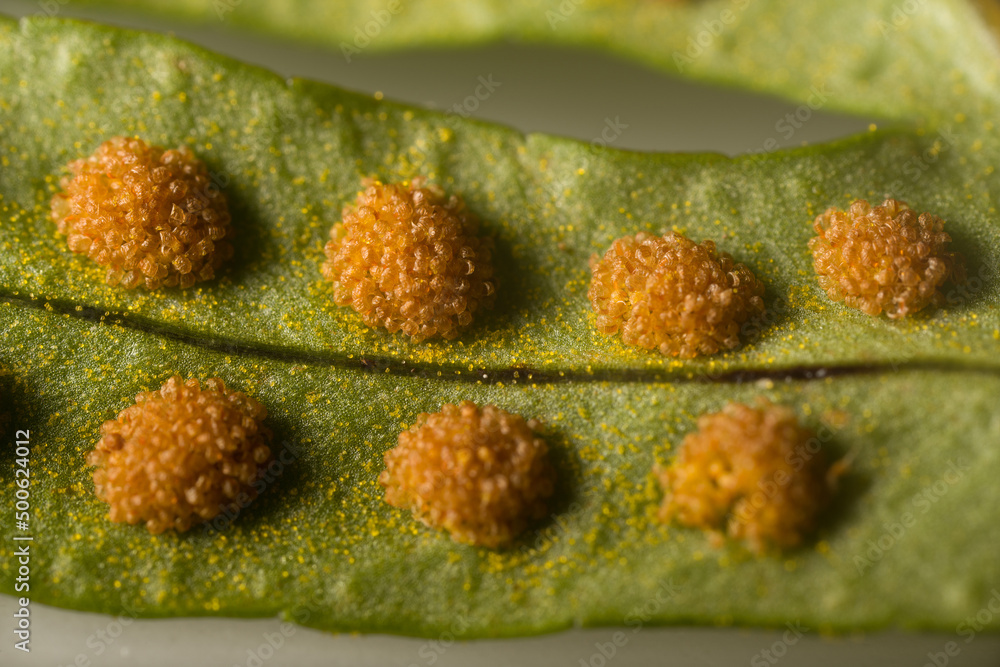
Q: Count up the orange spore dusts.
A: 7